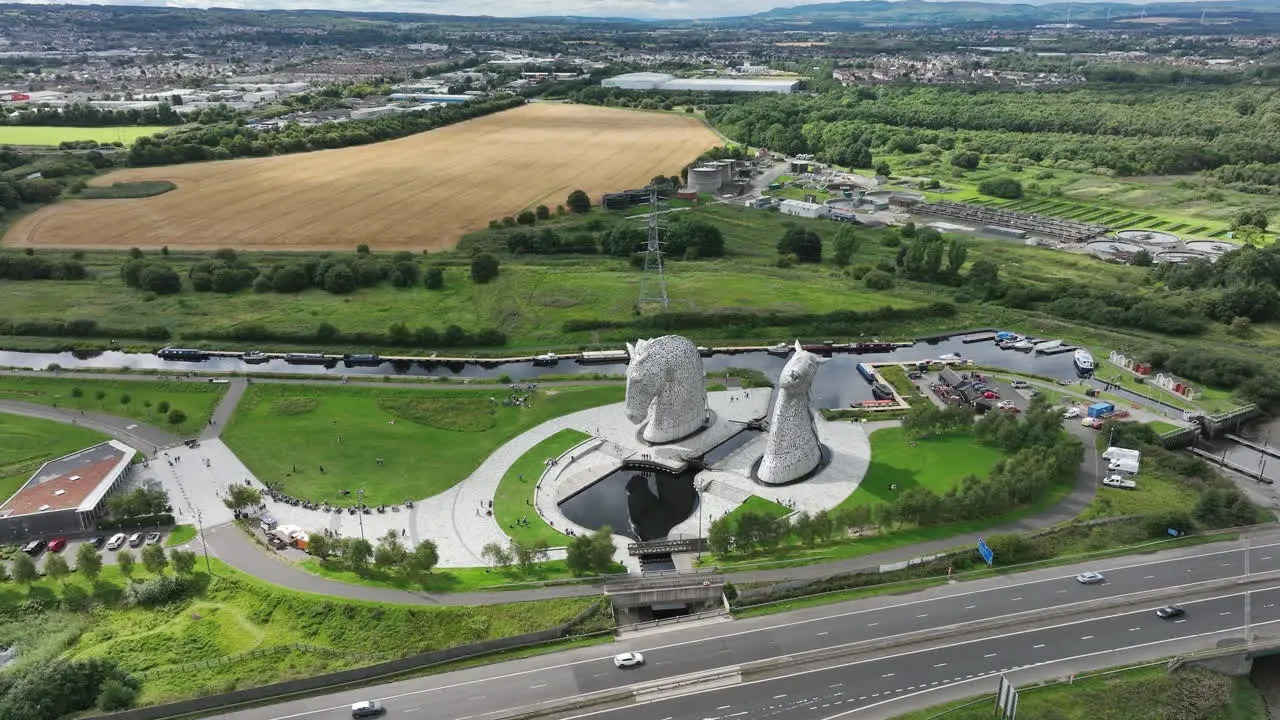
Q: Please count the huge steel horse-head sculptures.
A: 2